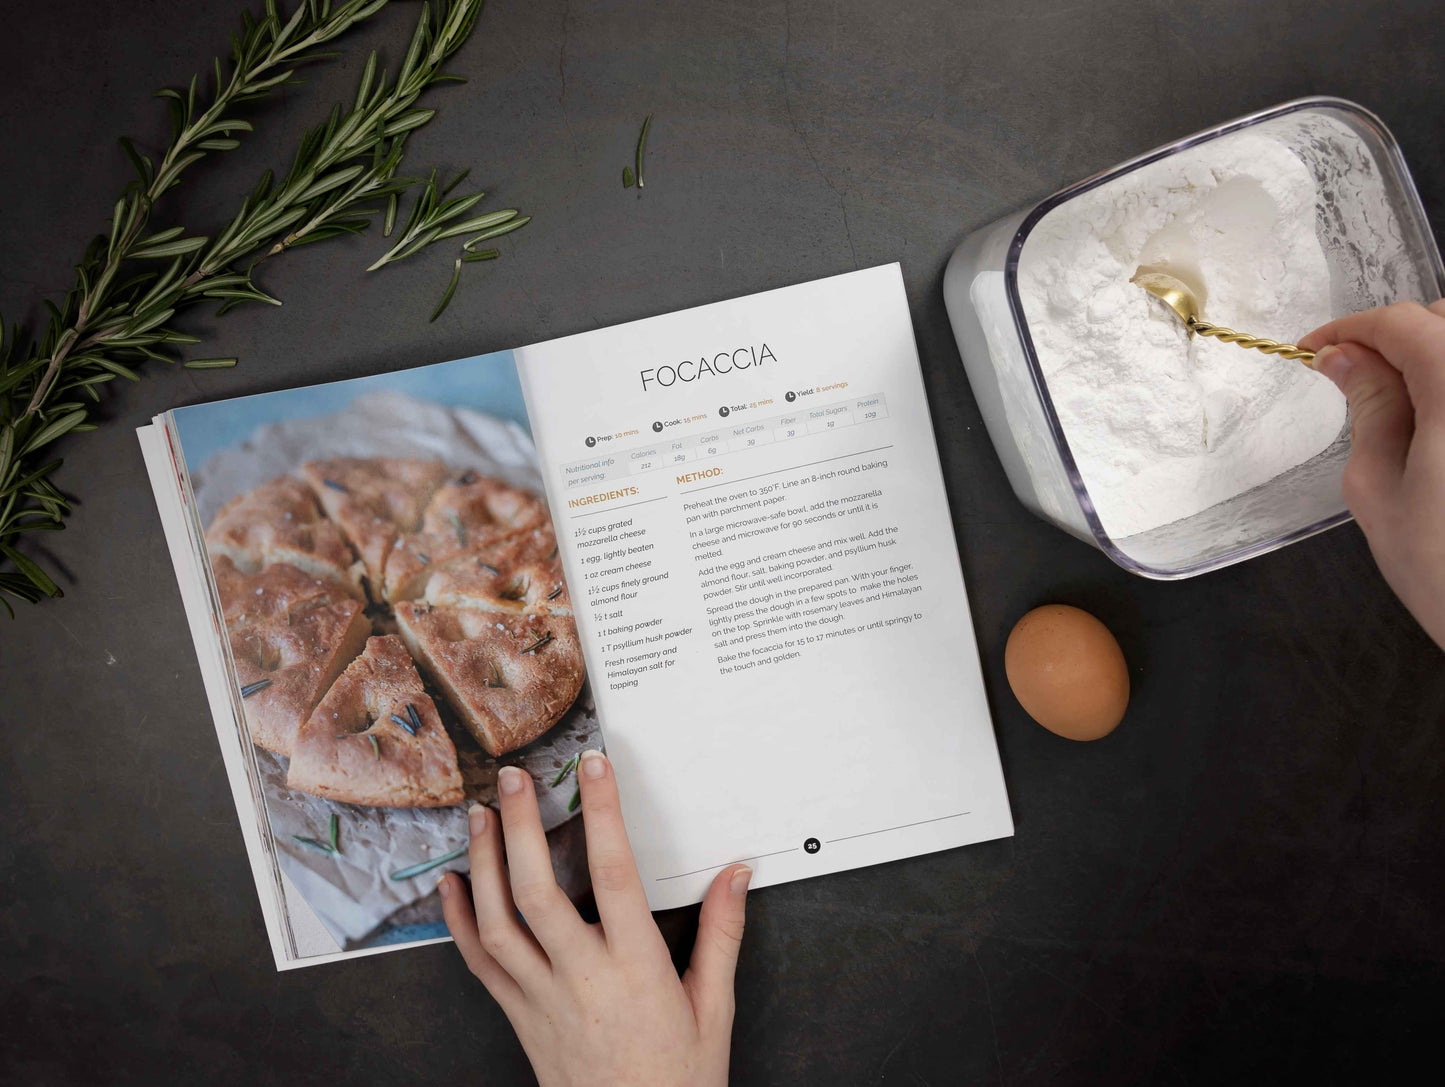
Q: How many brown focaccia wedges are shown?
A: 8